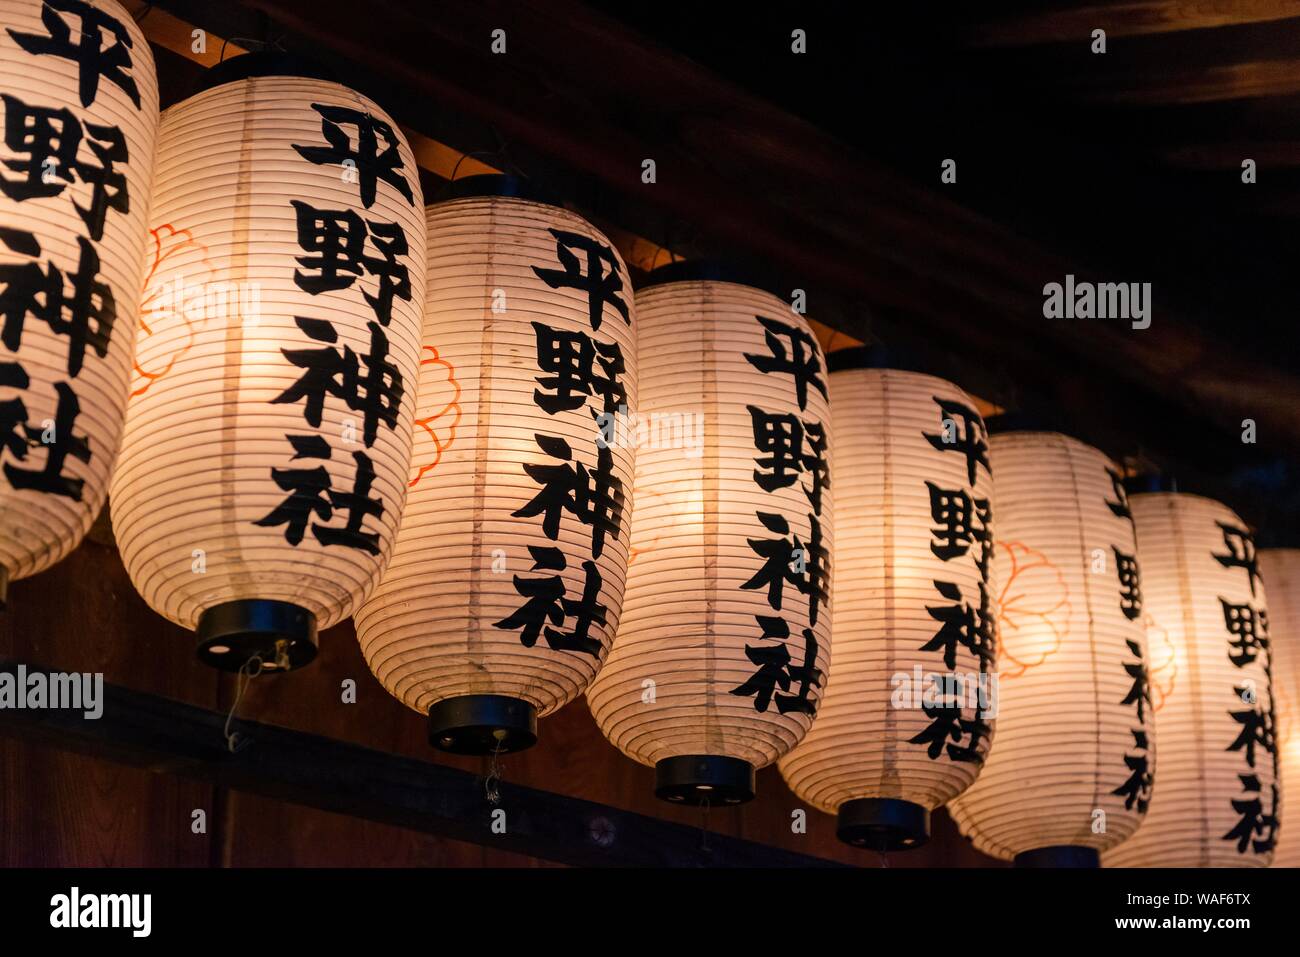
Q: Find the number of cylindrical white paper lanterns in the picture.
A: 8